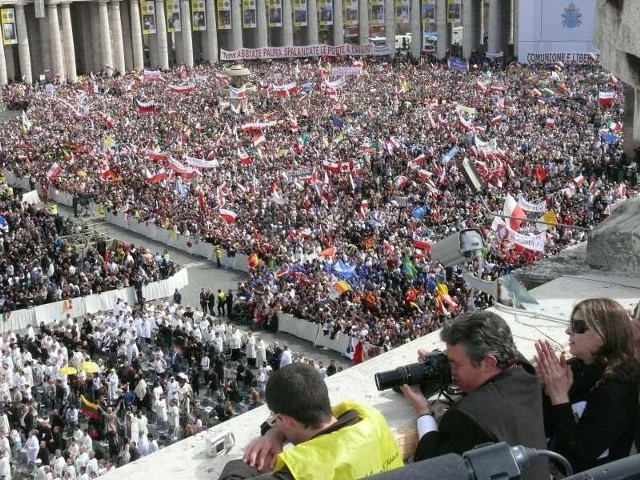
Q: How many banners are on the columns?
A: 14